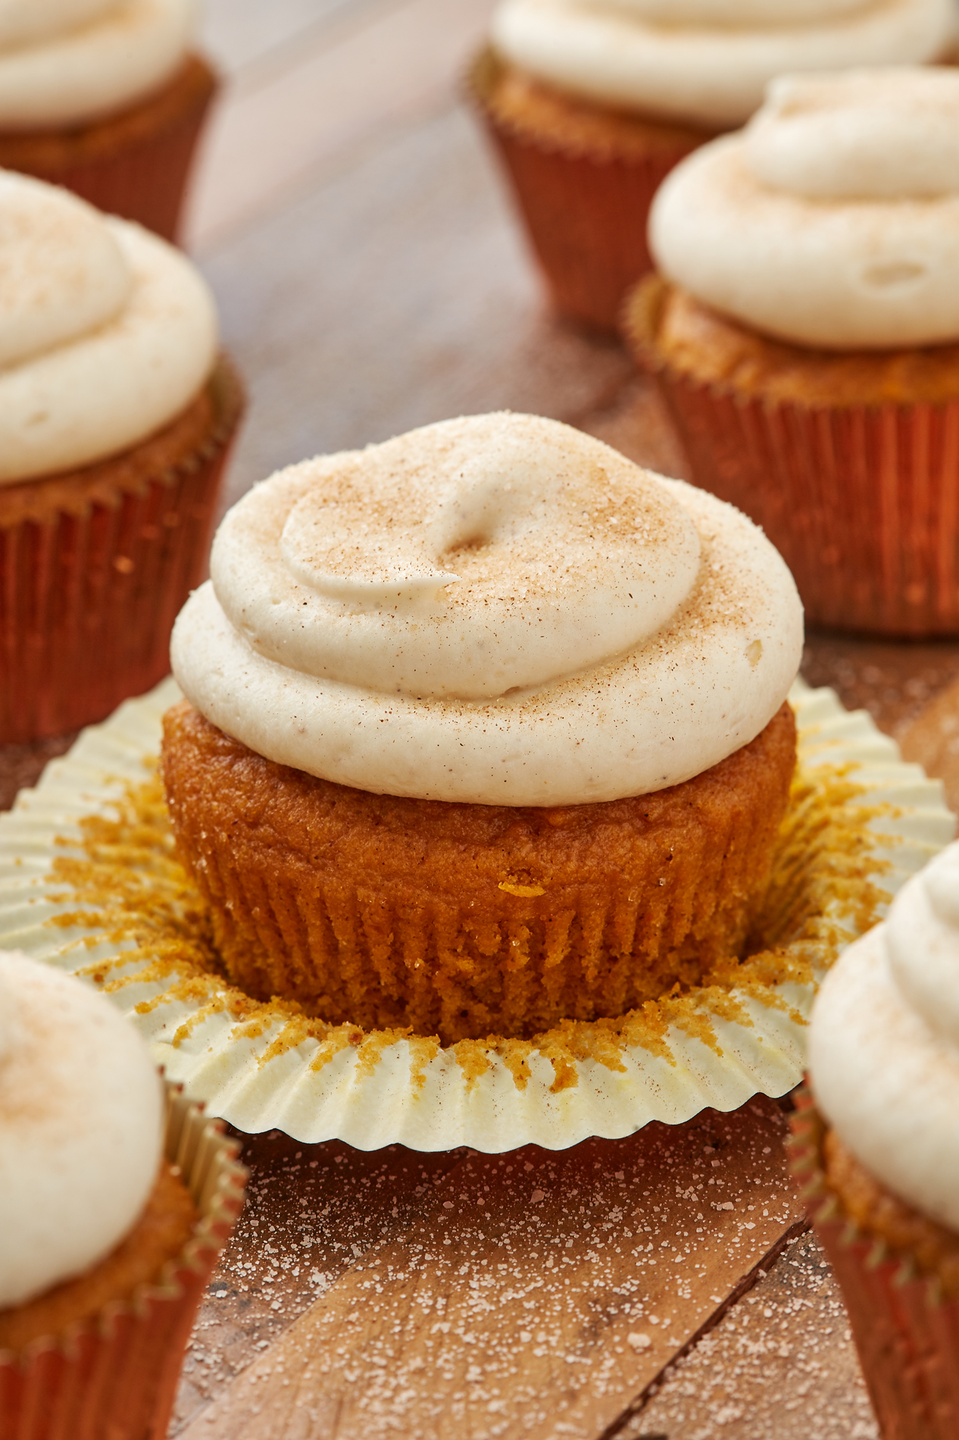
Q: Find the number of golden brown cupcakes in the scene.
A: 7